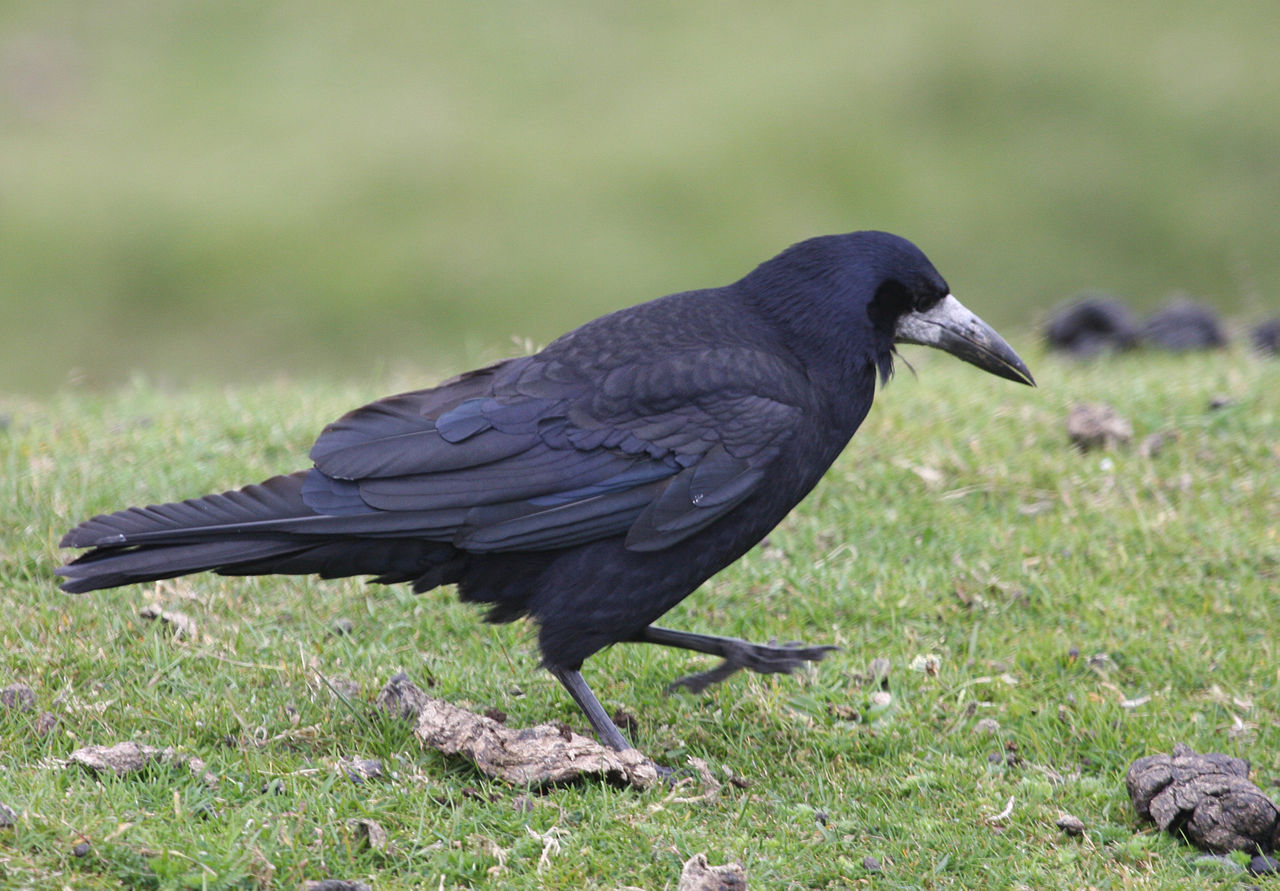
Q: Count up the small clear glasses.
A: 0